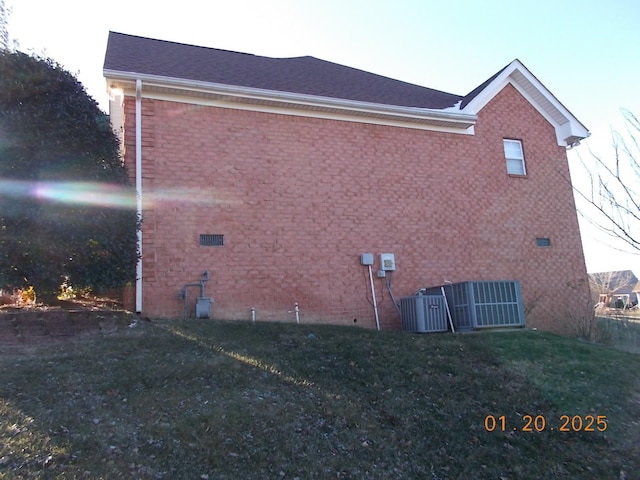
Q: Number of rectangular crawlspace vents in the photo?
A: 2